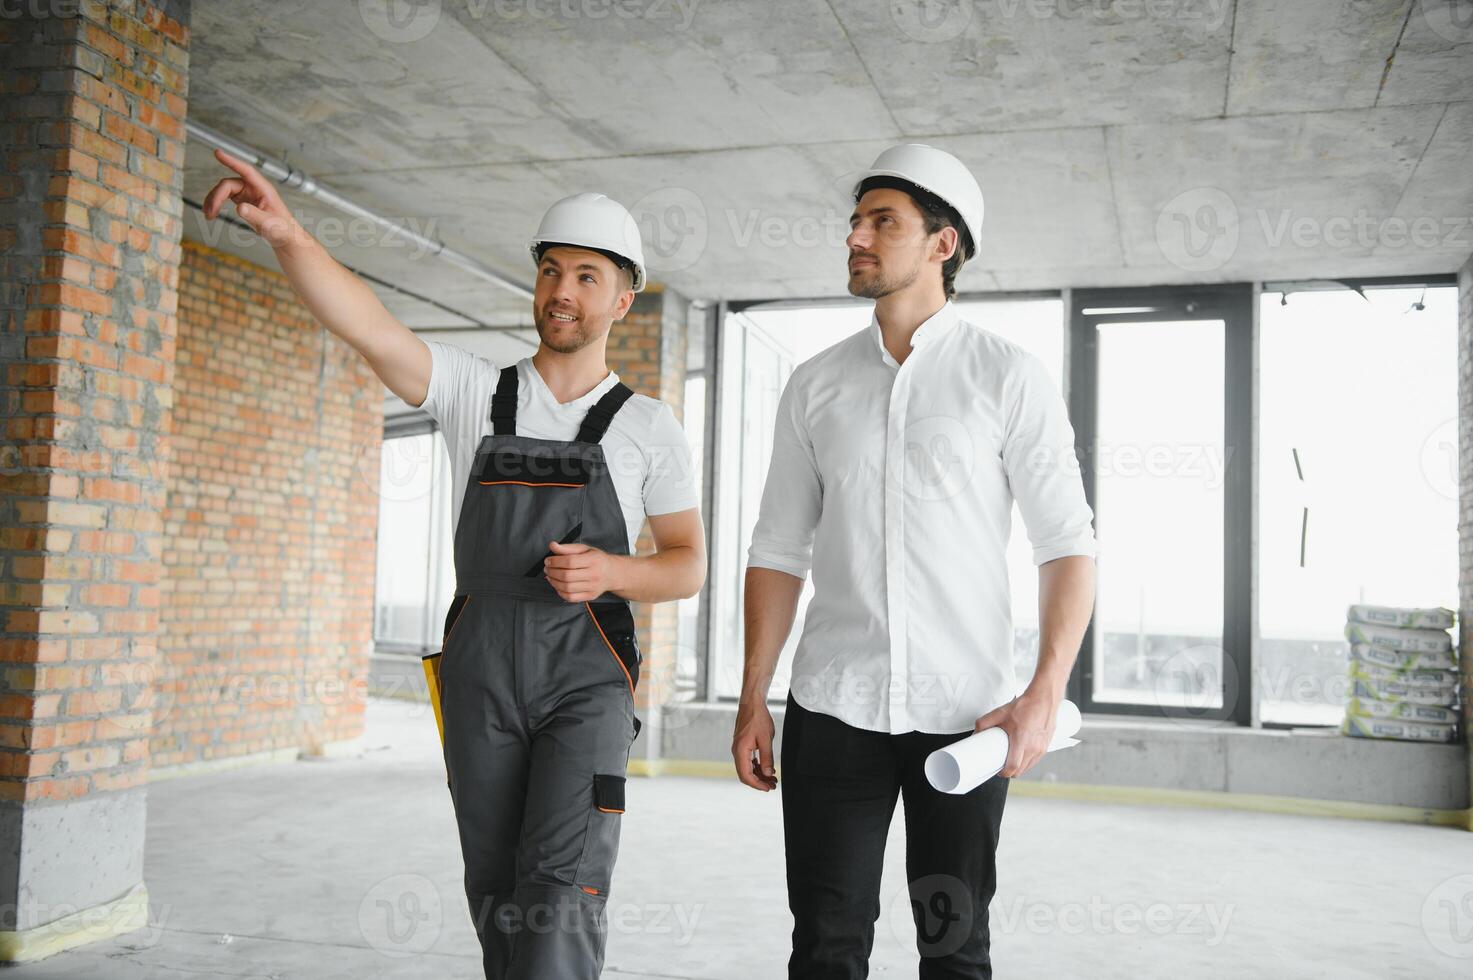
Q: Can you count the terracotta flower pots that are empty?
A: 0